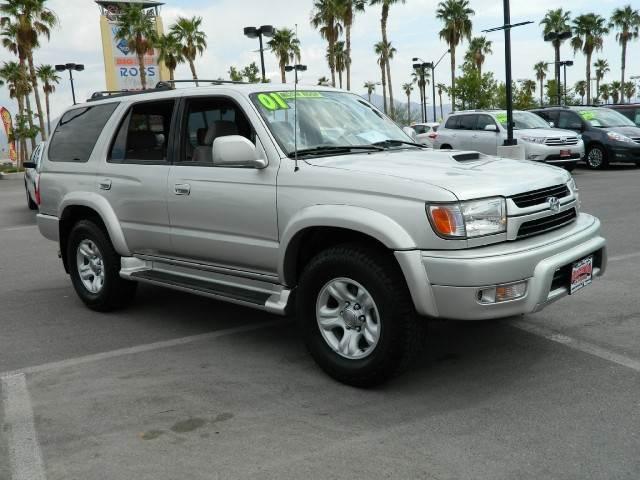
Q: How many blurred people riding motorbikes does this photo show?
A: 0